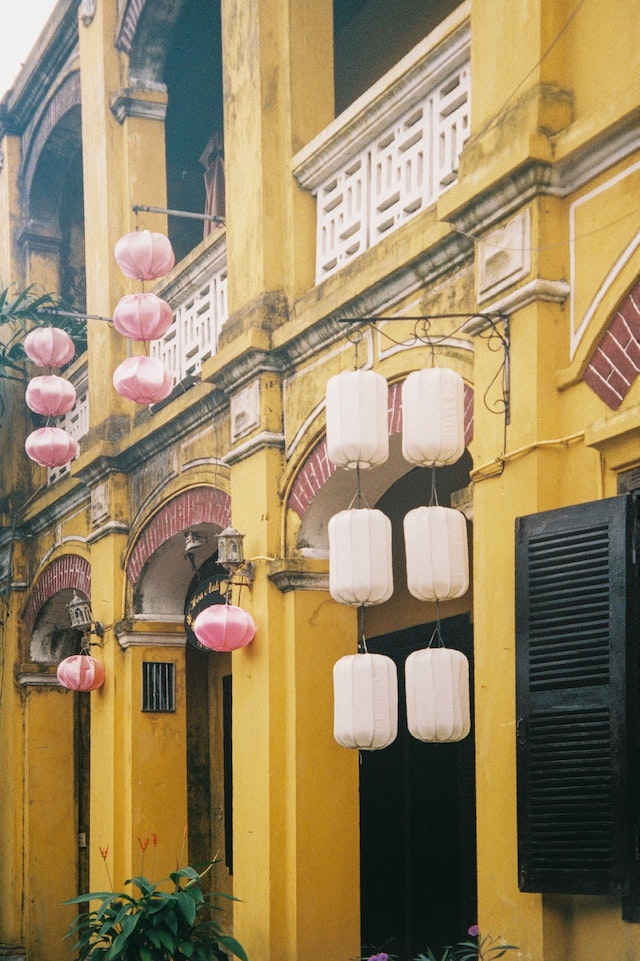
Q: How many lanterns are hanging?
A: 14